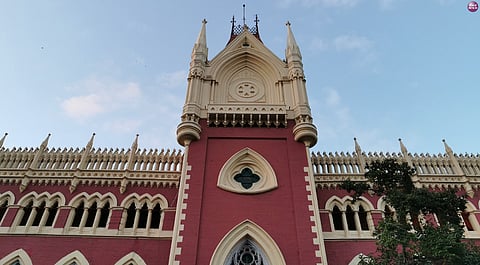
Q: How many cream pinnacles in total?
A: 9